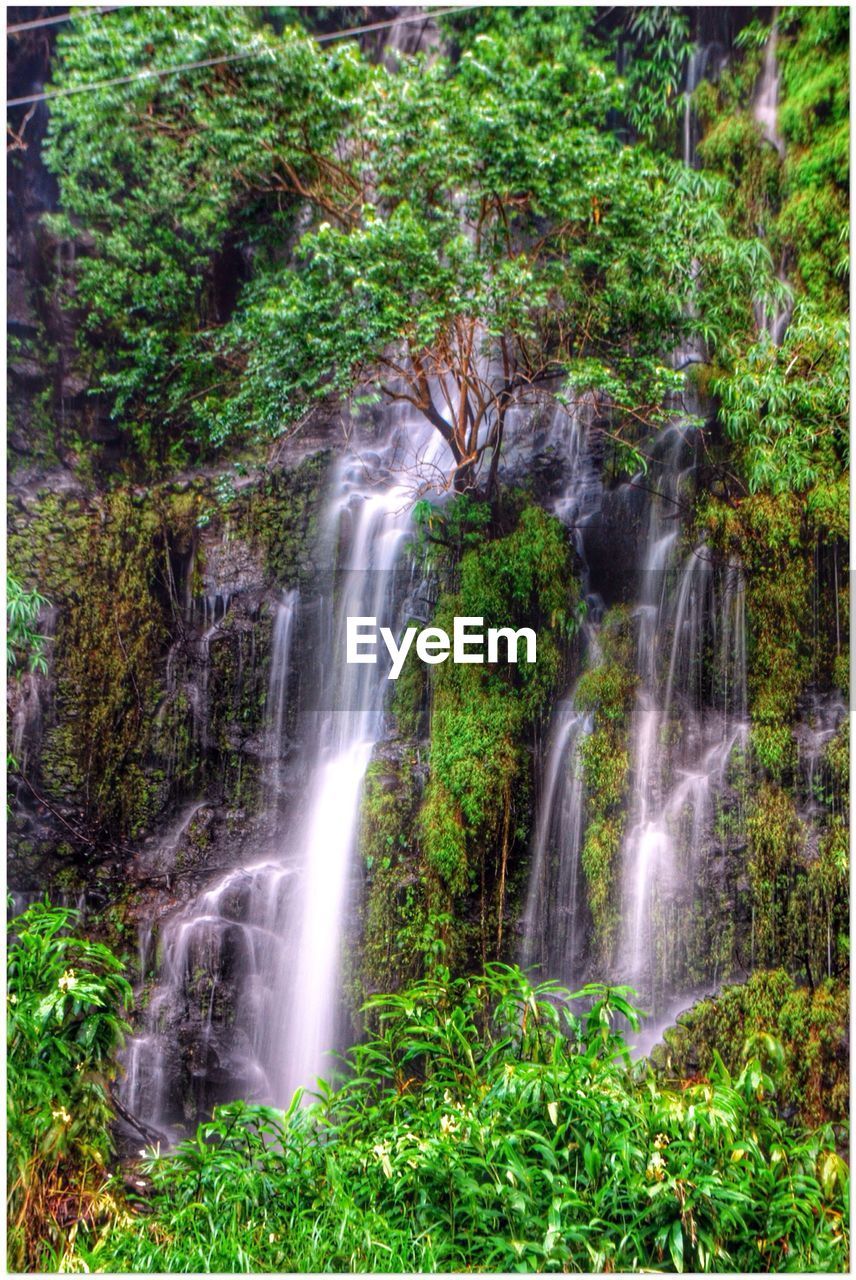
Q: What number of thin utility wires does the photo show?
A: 2